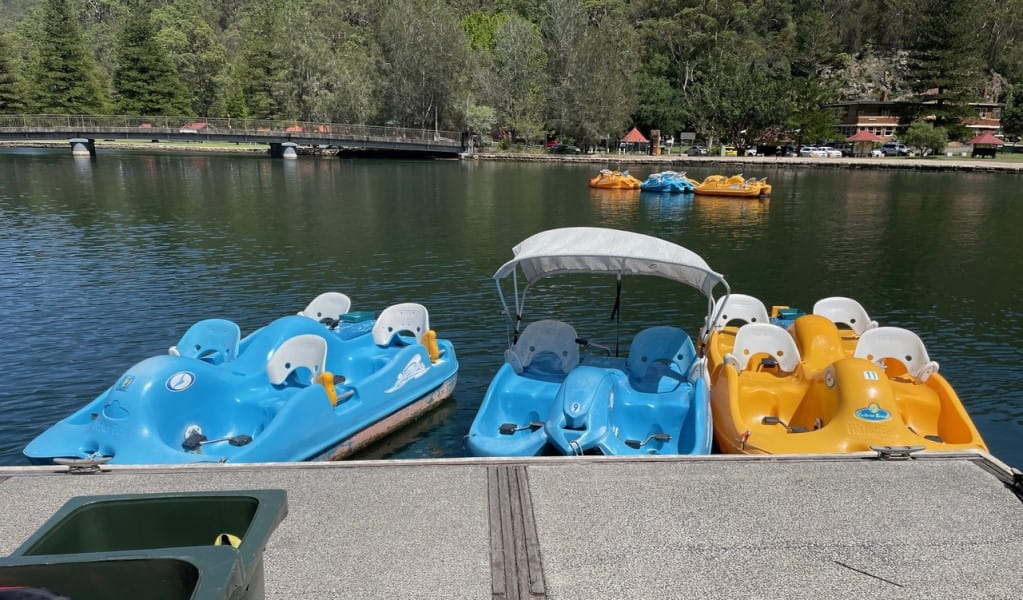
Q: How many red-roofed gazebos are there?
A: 3